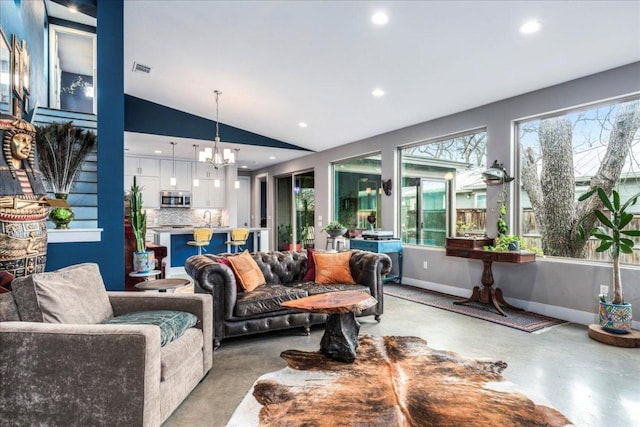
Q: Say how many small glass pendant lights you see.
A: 4